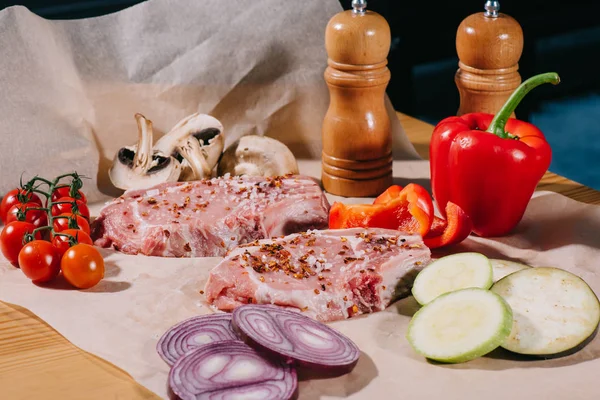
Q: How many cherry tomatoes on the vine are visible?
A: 9